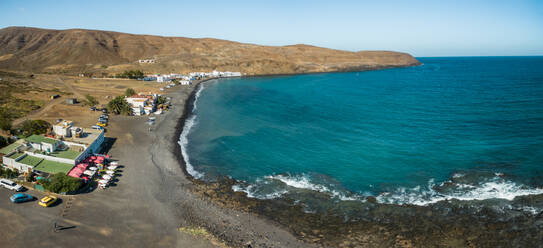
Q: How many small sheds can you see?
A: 2